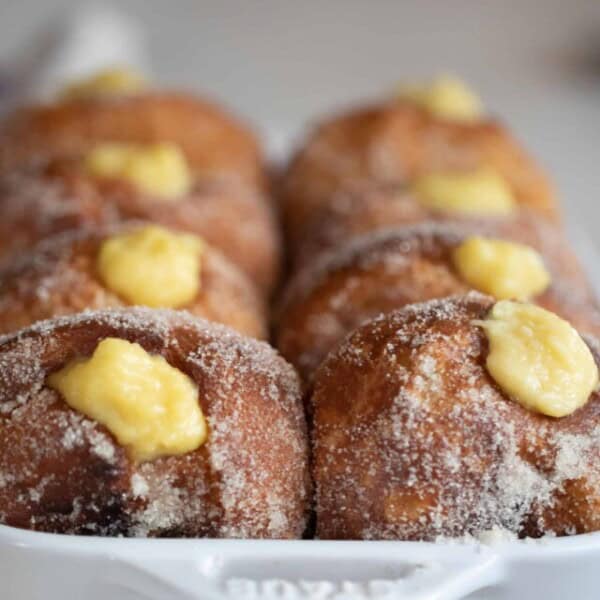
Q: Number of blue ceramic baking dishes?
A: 0